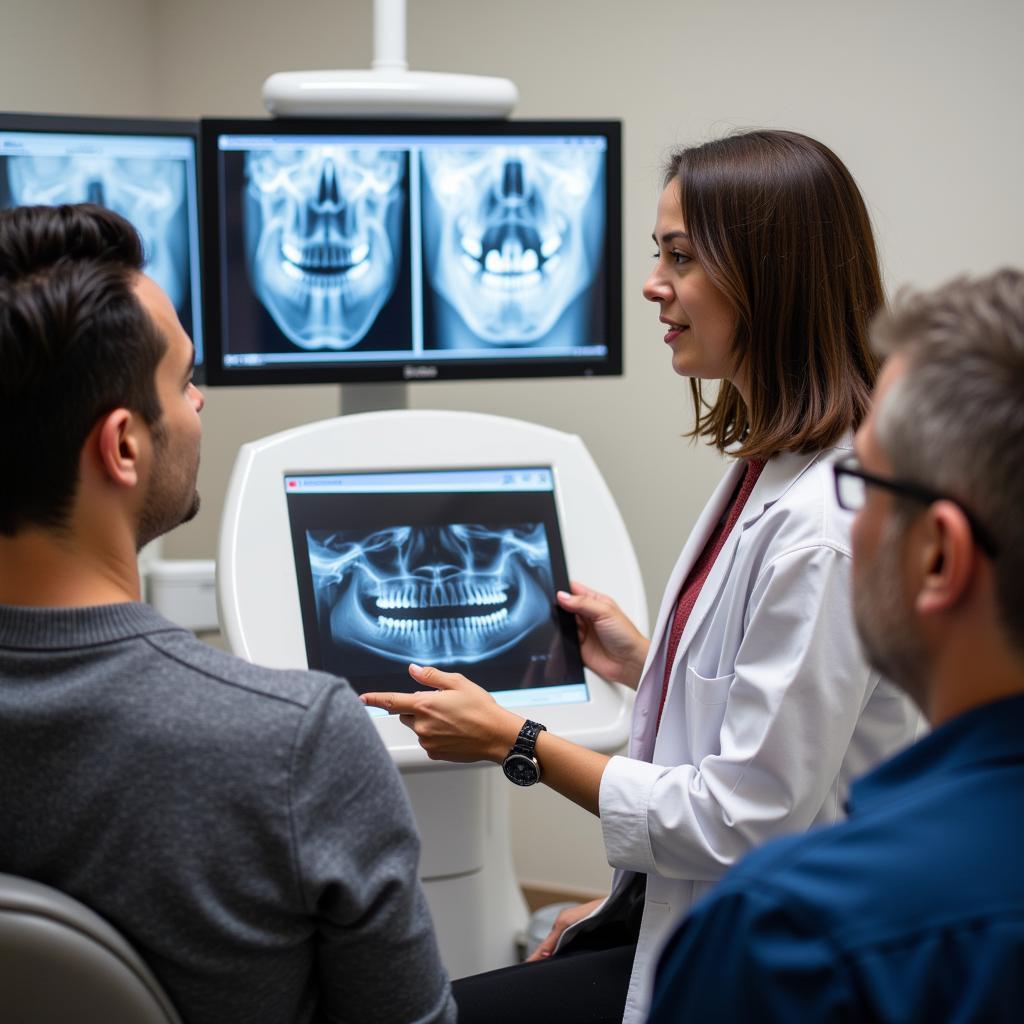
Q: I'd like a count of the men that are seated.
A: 2